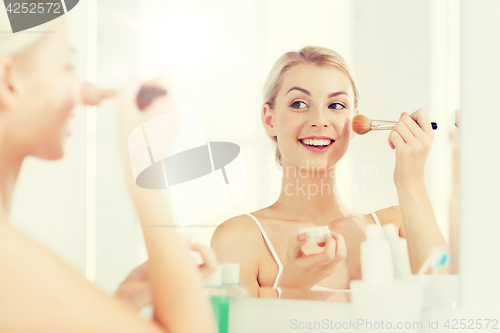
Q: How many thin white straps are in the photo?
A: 2